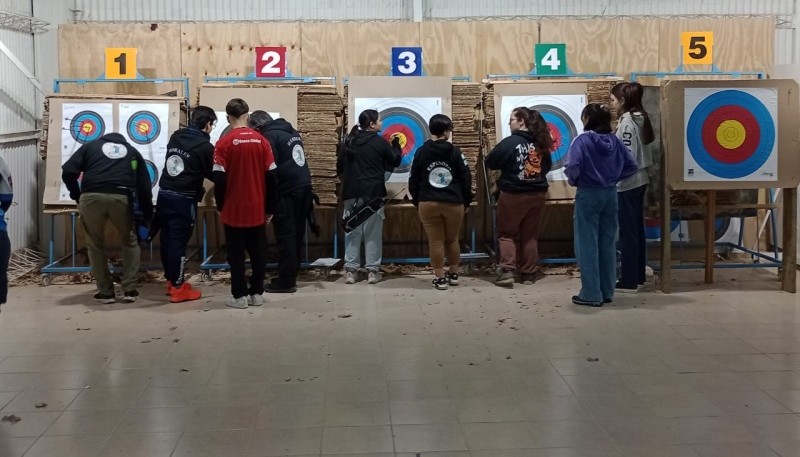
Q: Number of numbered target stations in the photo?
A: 5